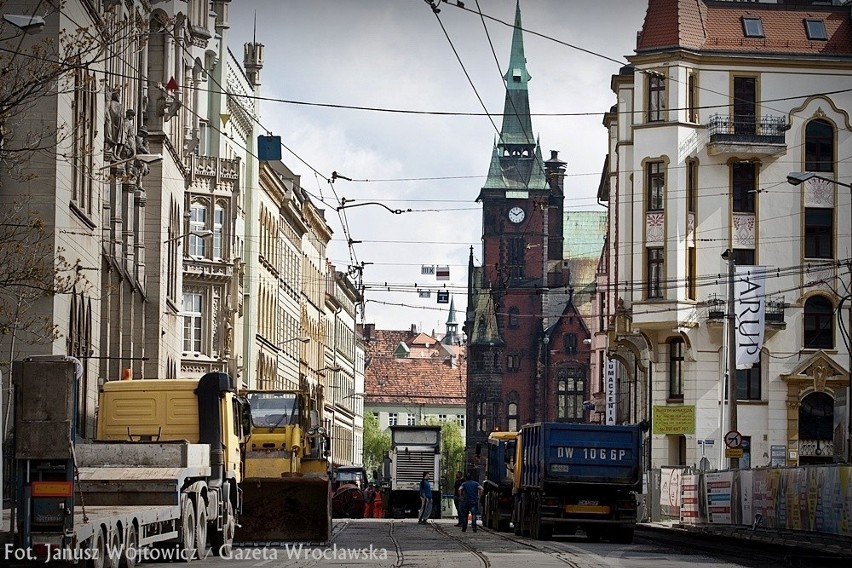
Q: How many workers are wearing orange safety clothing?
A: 2